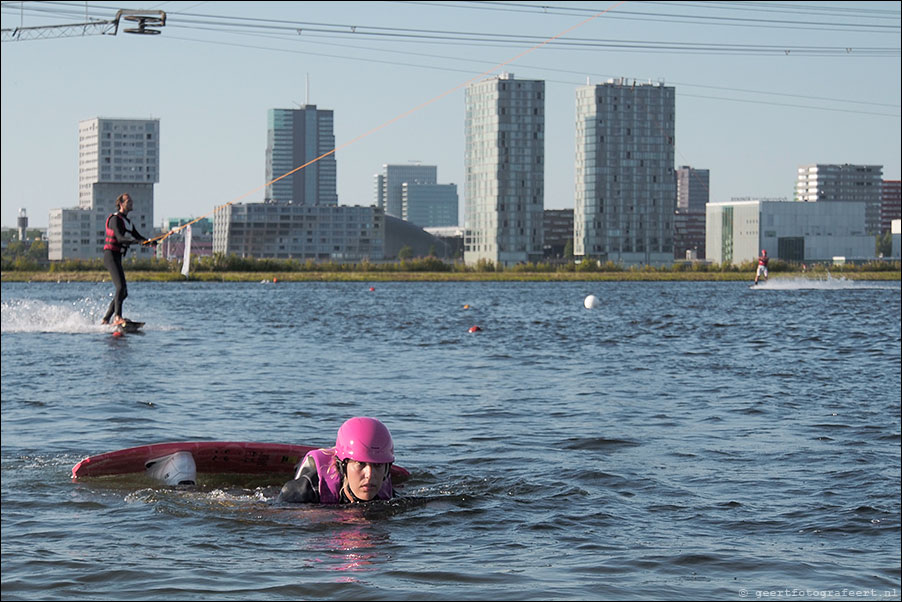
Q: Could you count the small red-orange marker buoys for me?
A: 5